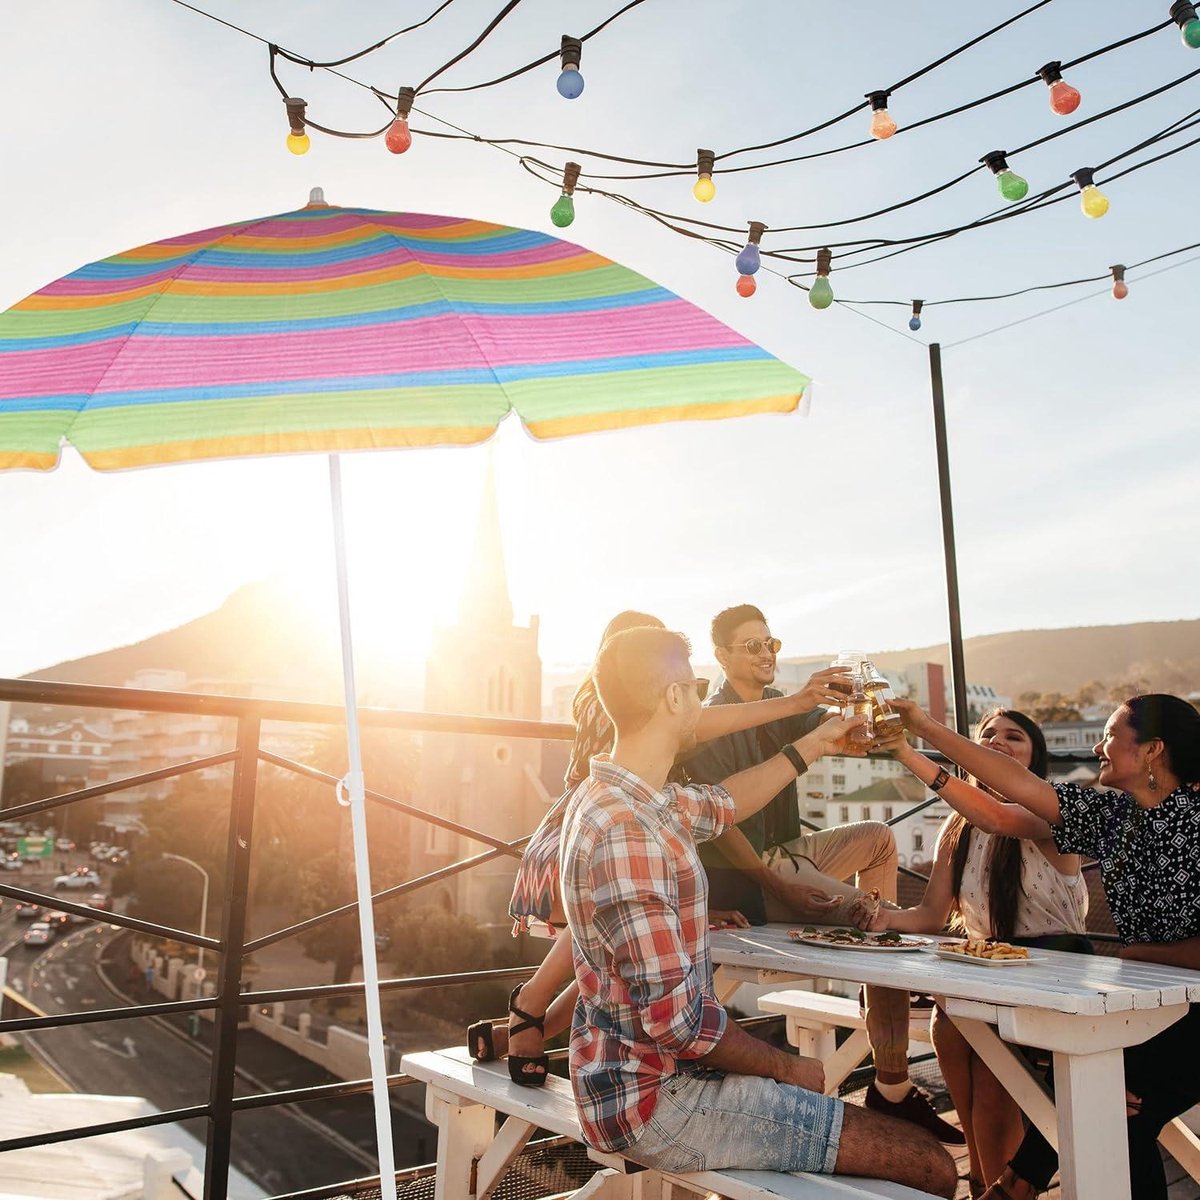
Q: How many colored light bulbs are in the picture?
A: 15